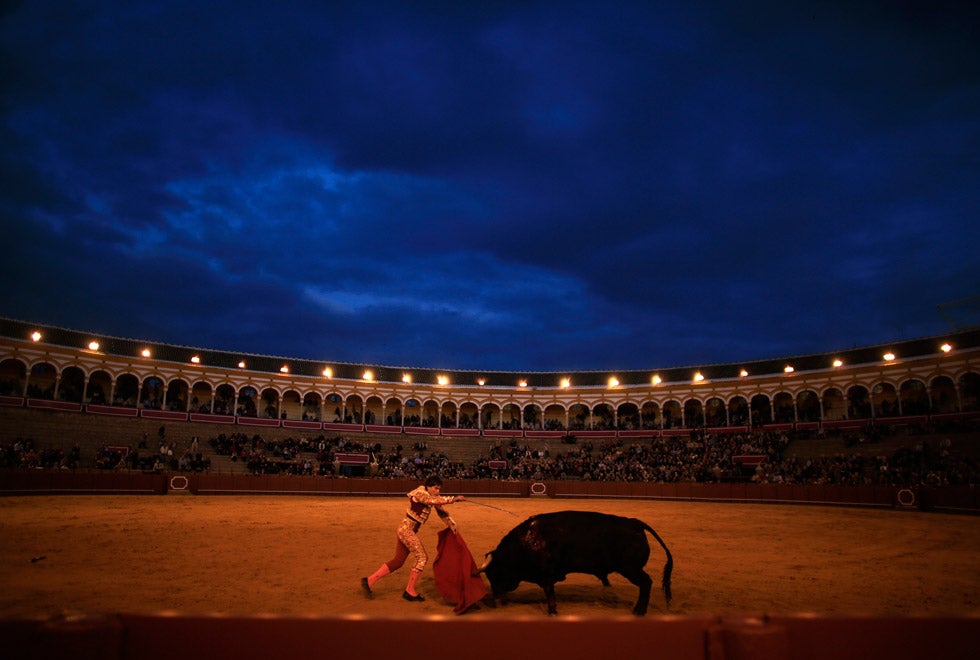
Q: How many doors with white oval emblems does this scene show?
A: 3